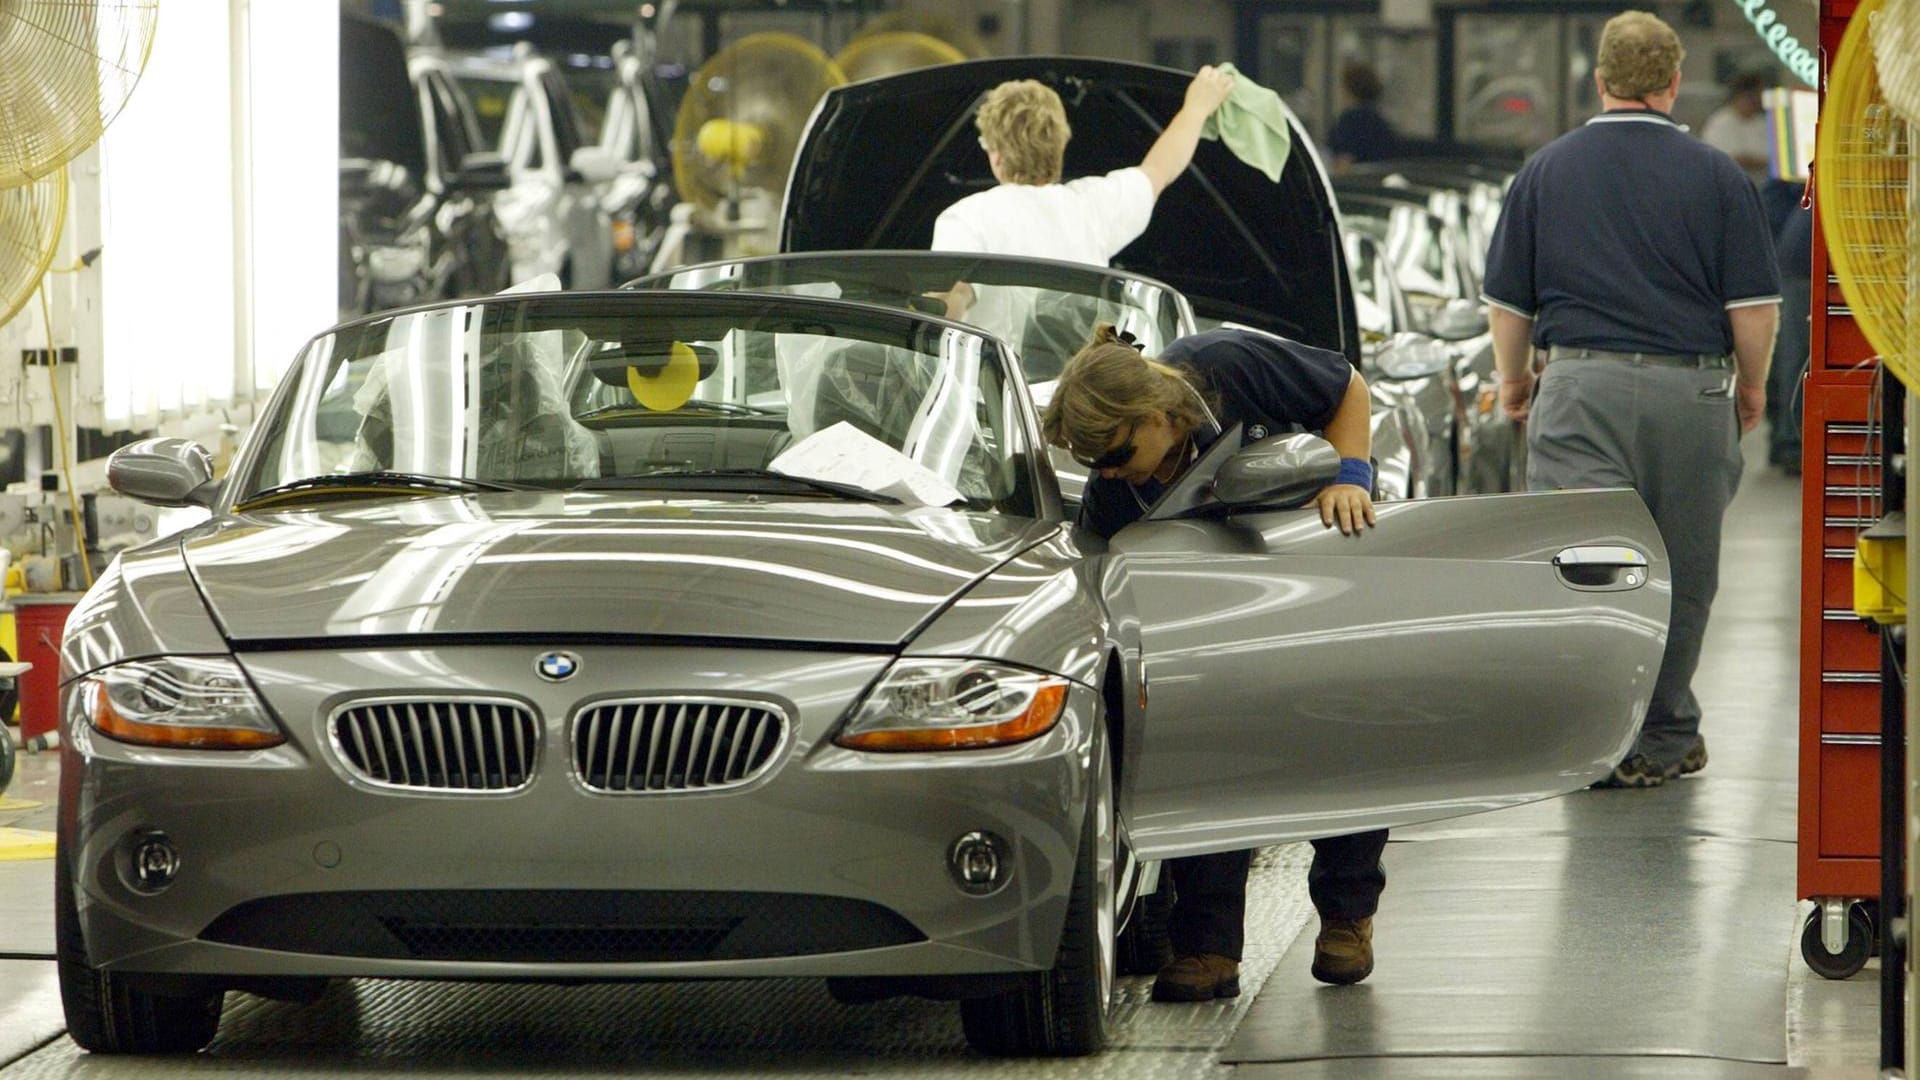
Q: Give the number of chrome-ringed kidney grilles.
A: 2